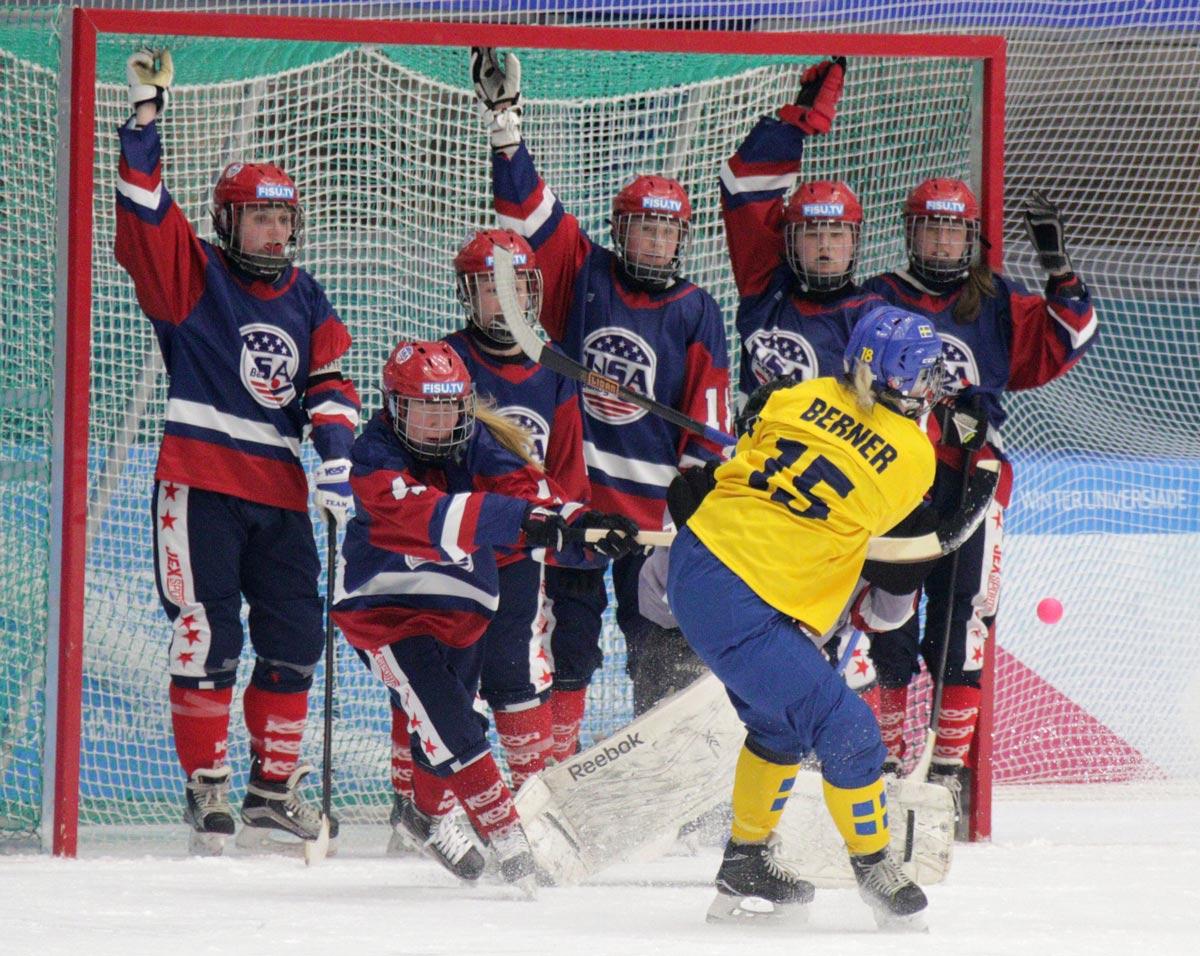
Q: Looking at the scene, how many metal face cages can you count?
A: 7